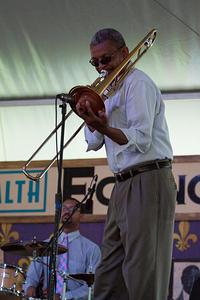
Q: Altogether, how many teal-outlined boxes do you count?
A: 1